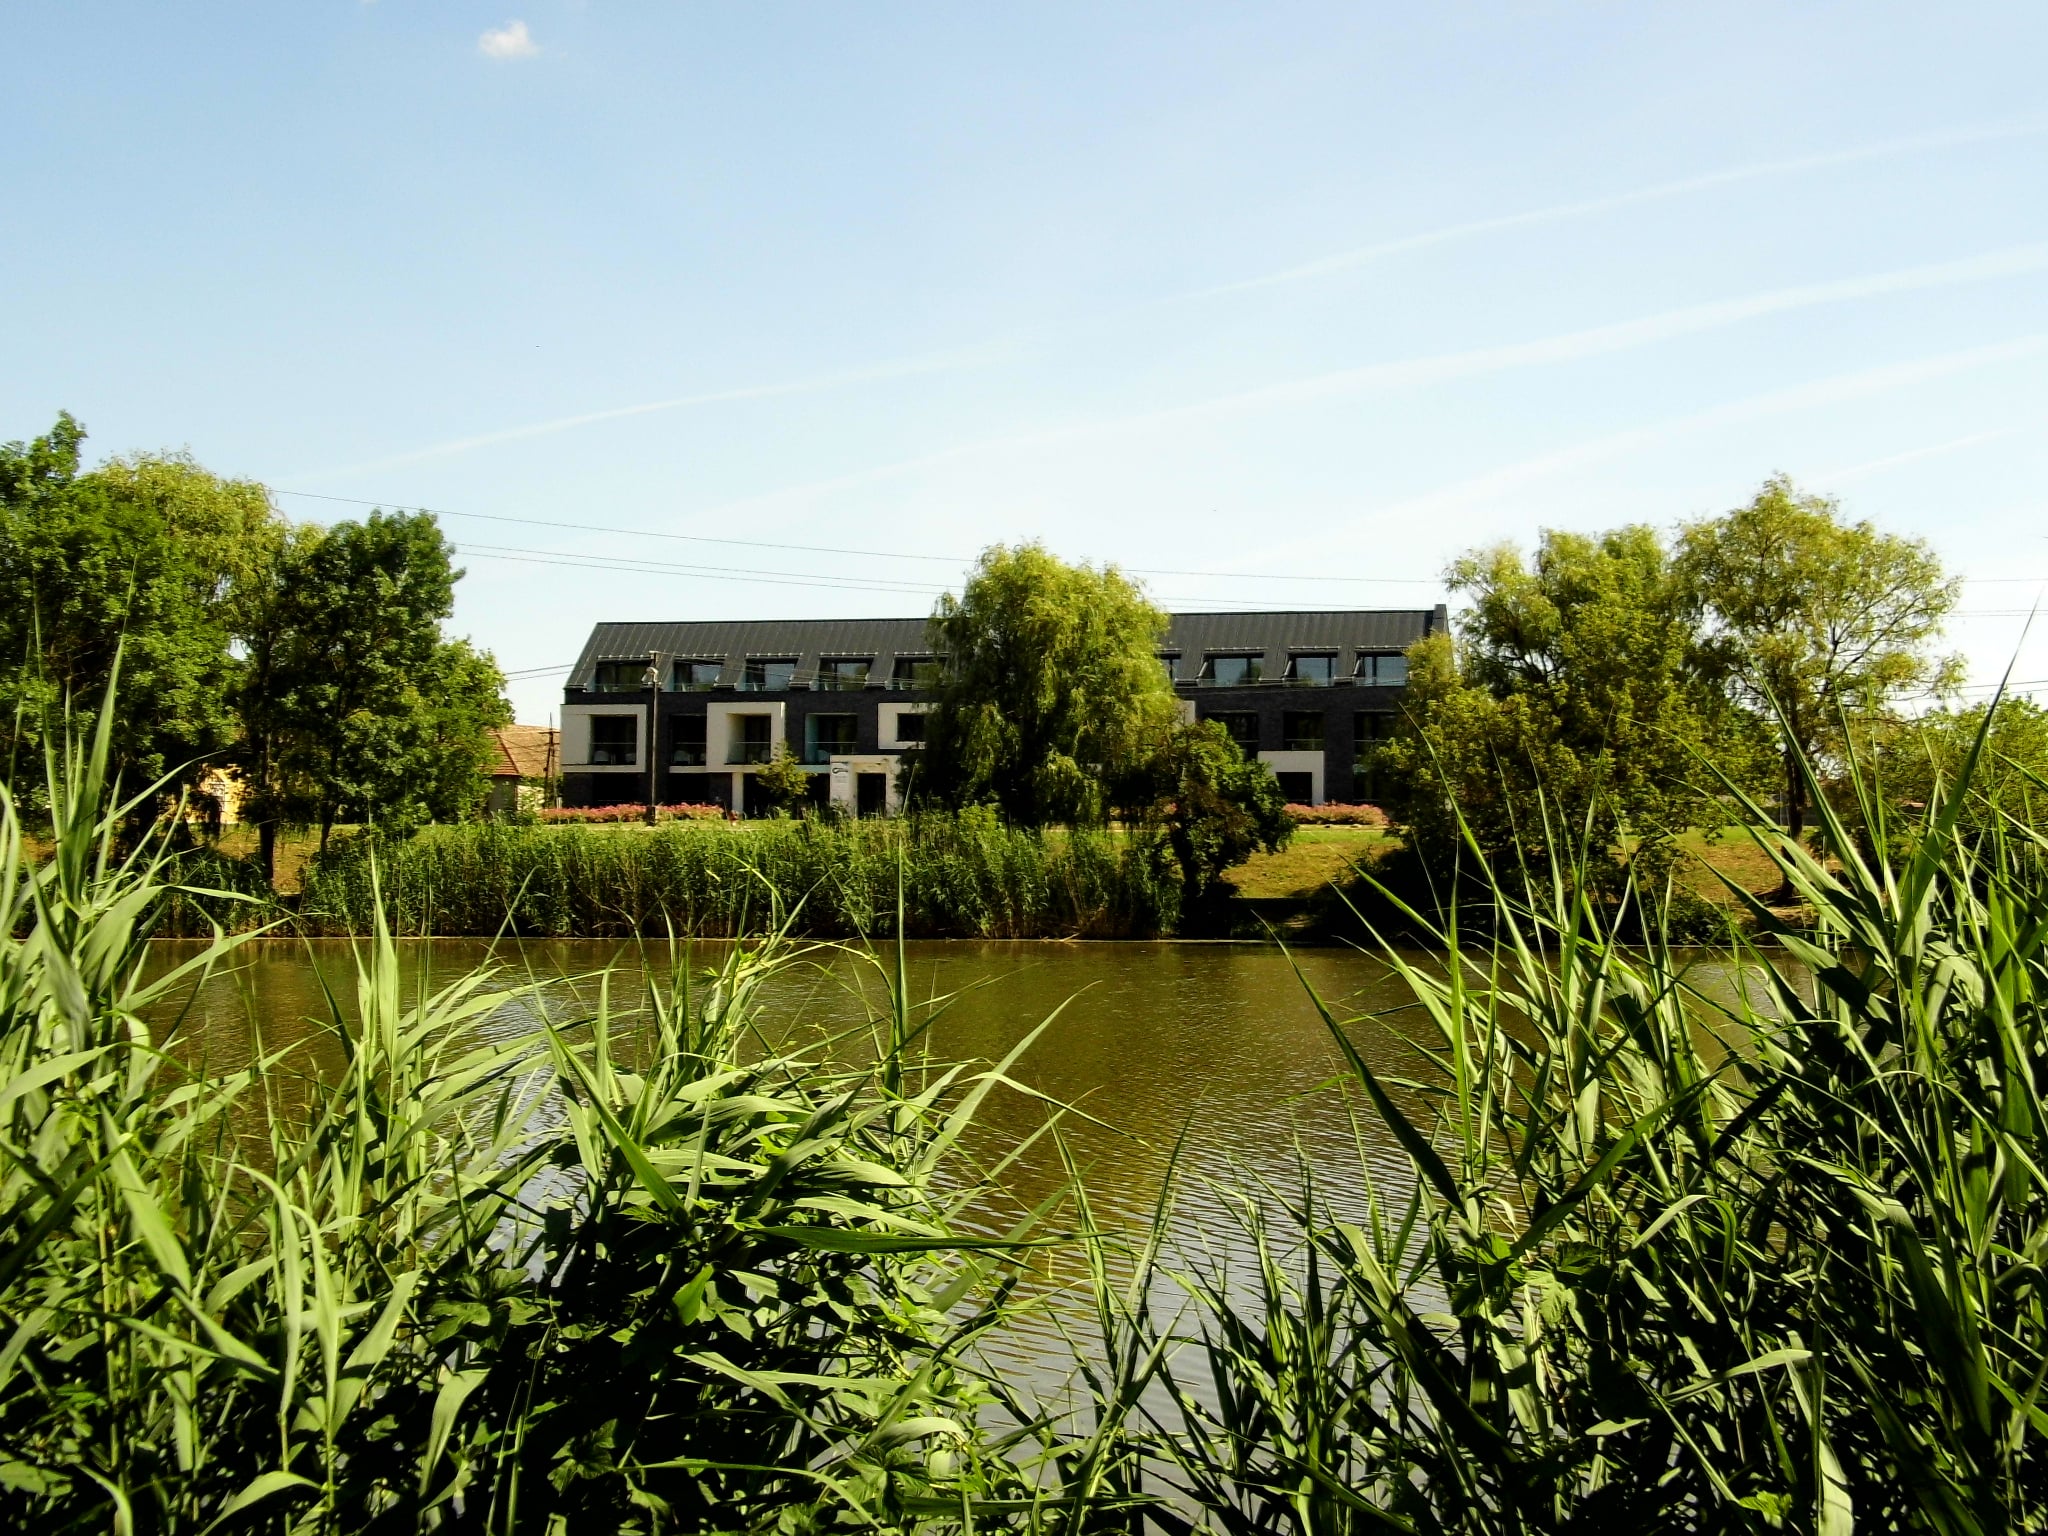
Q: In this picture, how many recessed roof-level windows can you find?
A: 9